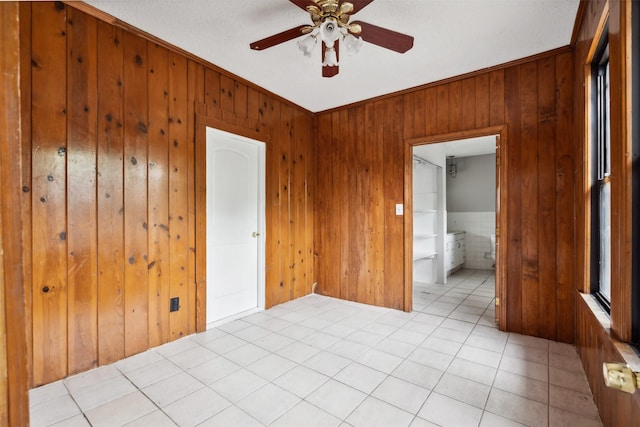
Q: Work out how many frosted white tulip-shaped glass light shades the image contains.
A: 4